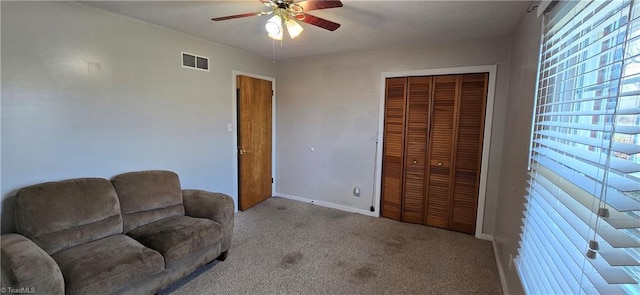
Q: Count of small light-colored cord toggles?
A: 3